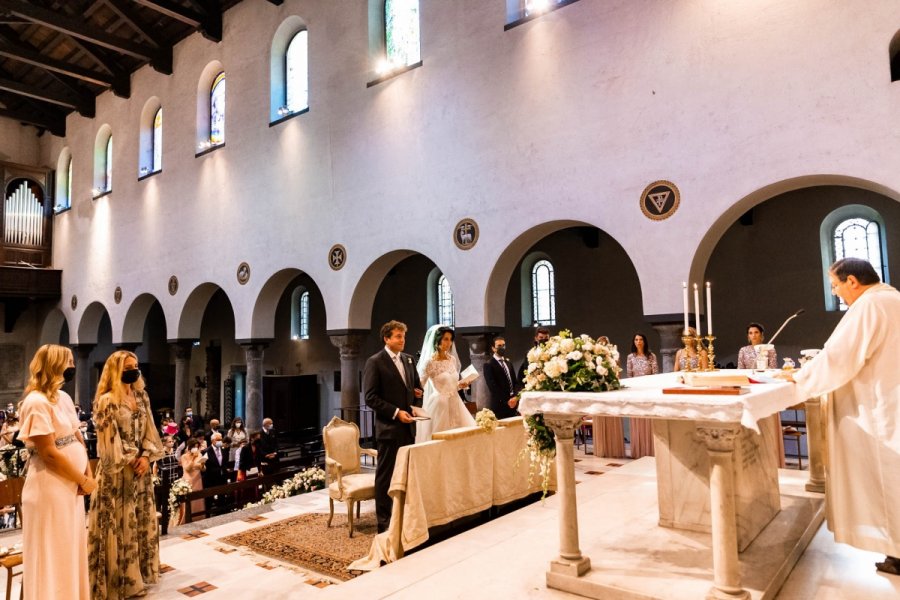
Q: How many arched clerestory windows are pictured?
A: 7